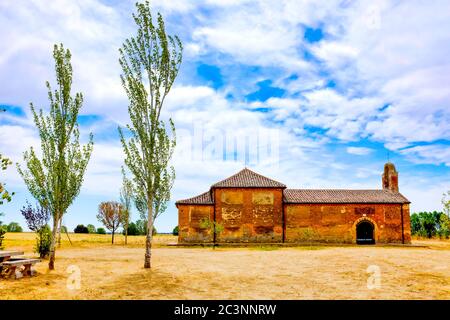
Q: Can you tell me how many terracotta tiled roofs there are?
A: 3